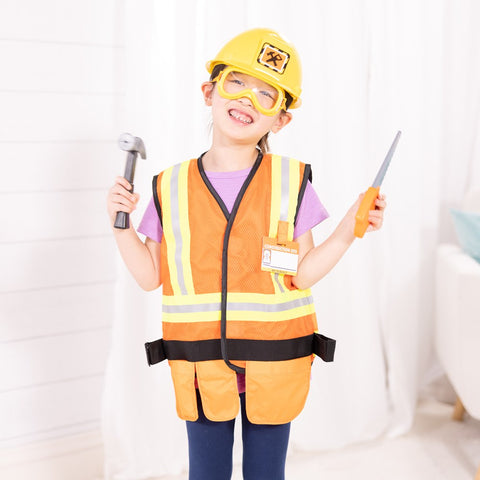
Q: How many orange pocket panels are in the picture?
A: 3